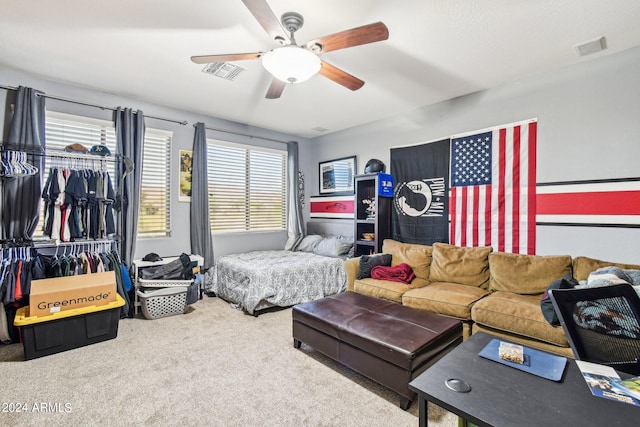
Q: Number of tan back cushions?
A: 4